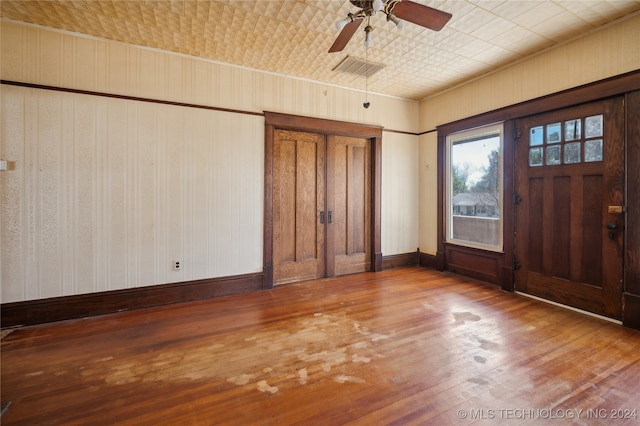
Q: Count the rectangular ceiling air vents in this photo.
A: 1